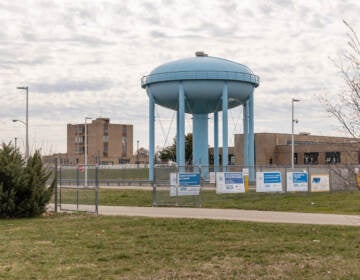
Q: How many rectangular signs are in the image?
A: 5